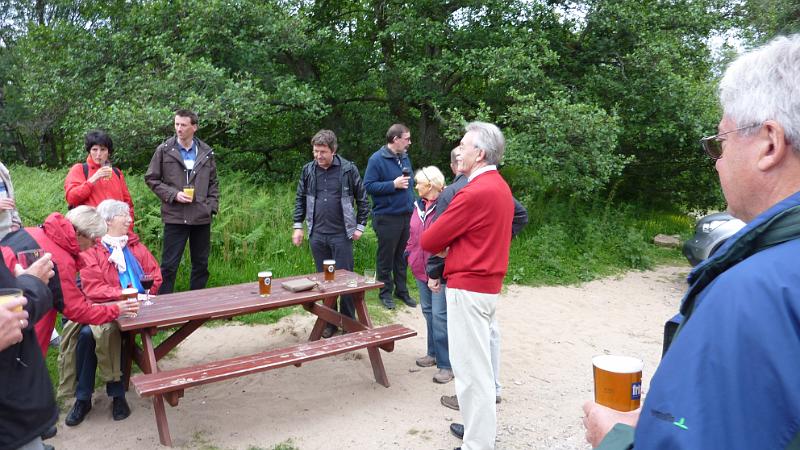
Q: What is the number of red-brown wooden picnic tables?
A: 1